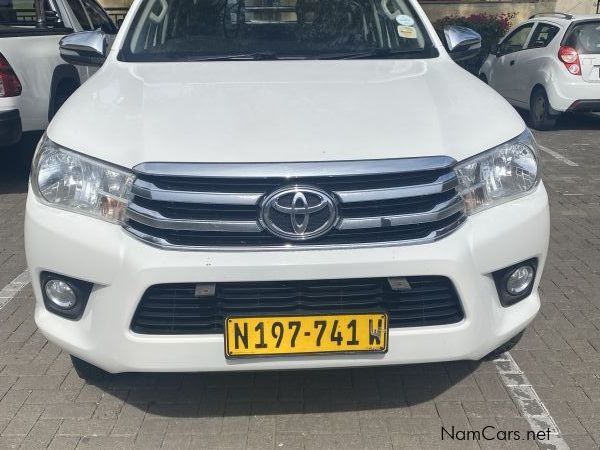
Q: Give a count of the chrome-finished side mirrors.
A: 2